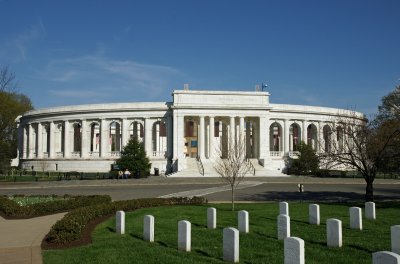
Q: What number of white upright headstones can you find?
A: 15